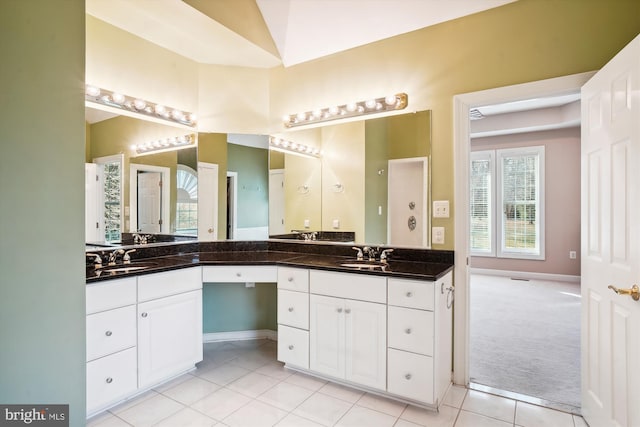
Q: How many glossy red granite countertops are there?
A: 0